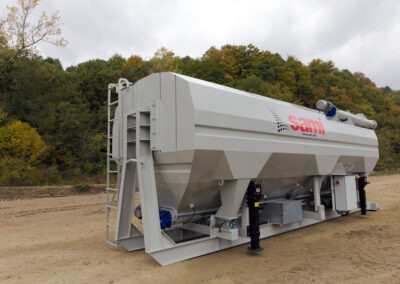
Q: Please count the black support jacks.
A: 2